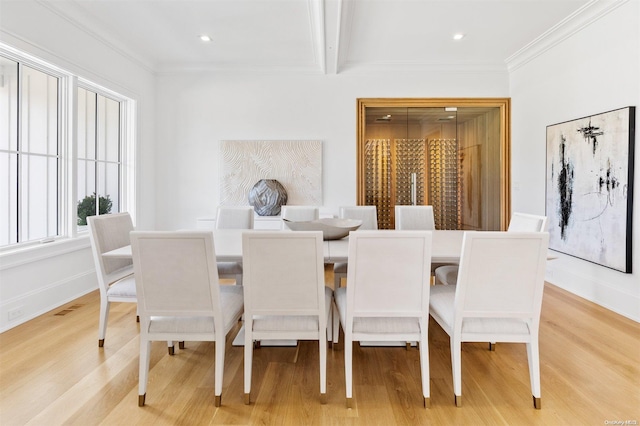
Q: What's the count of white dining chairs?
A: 10